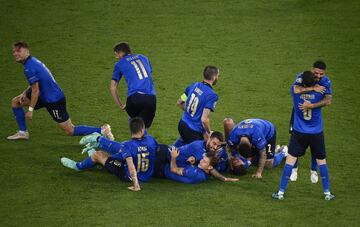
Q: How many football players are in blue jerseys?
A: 10